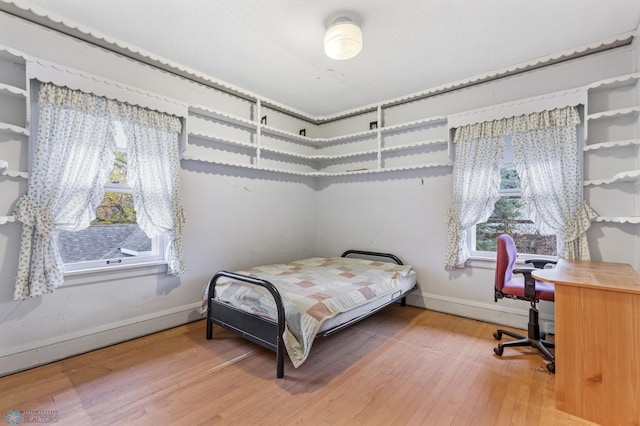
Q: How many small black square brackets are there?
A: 3